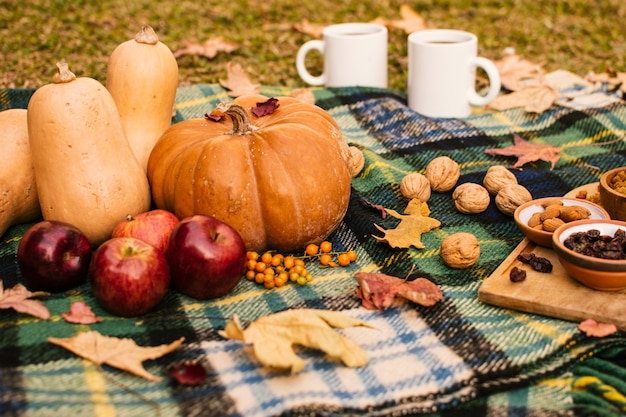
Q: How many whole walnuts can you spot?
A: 7